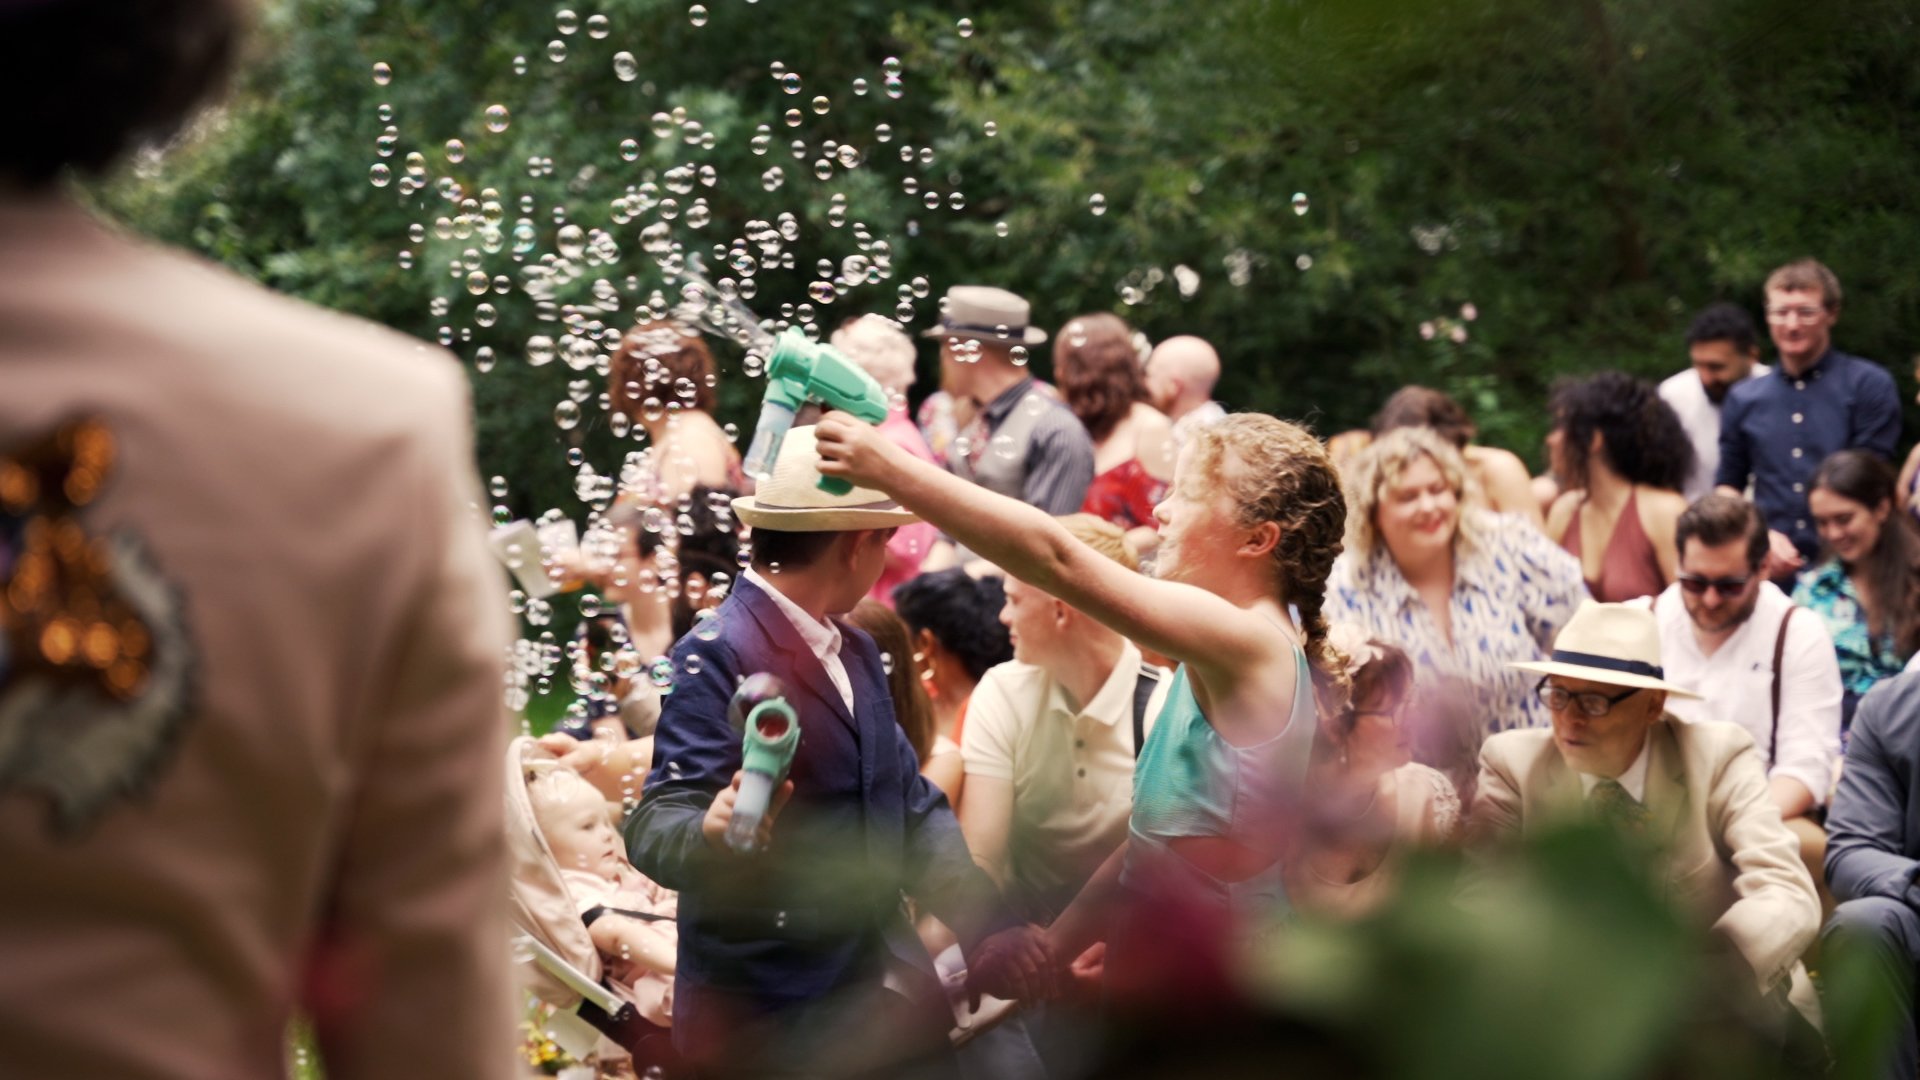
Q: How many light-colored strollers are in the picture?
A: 1